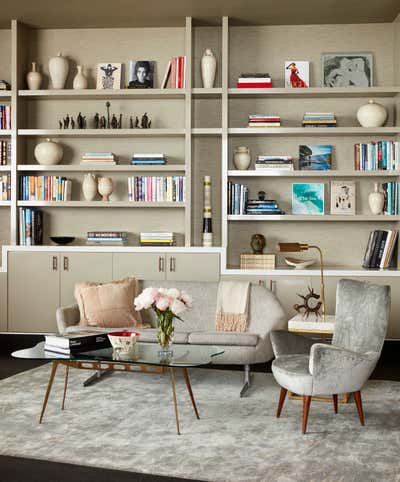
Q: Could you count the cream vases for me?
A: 10